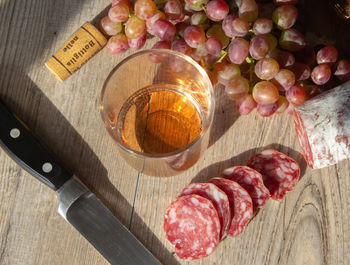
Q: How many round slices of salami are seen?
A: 5